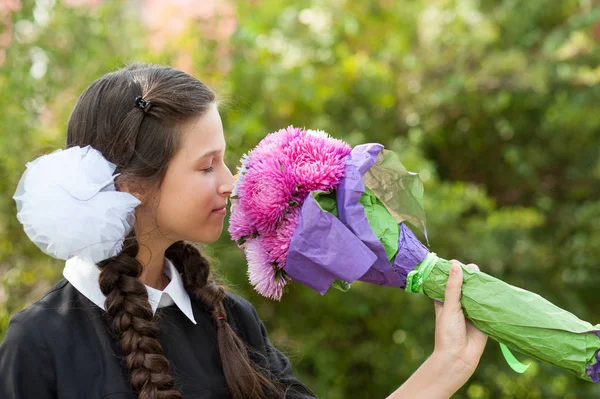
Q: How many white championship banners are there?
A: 0